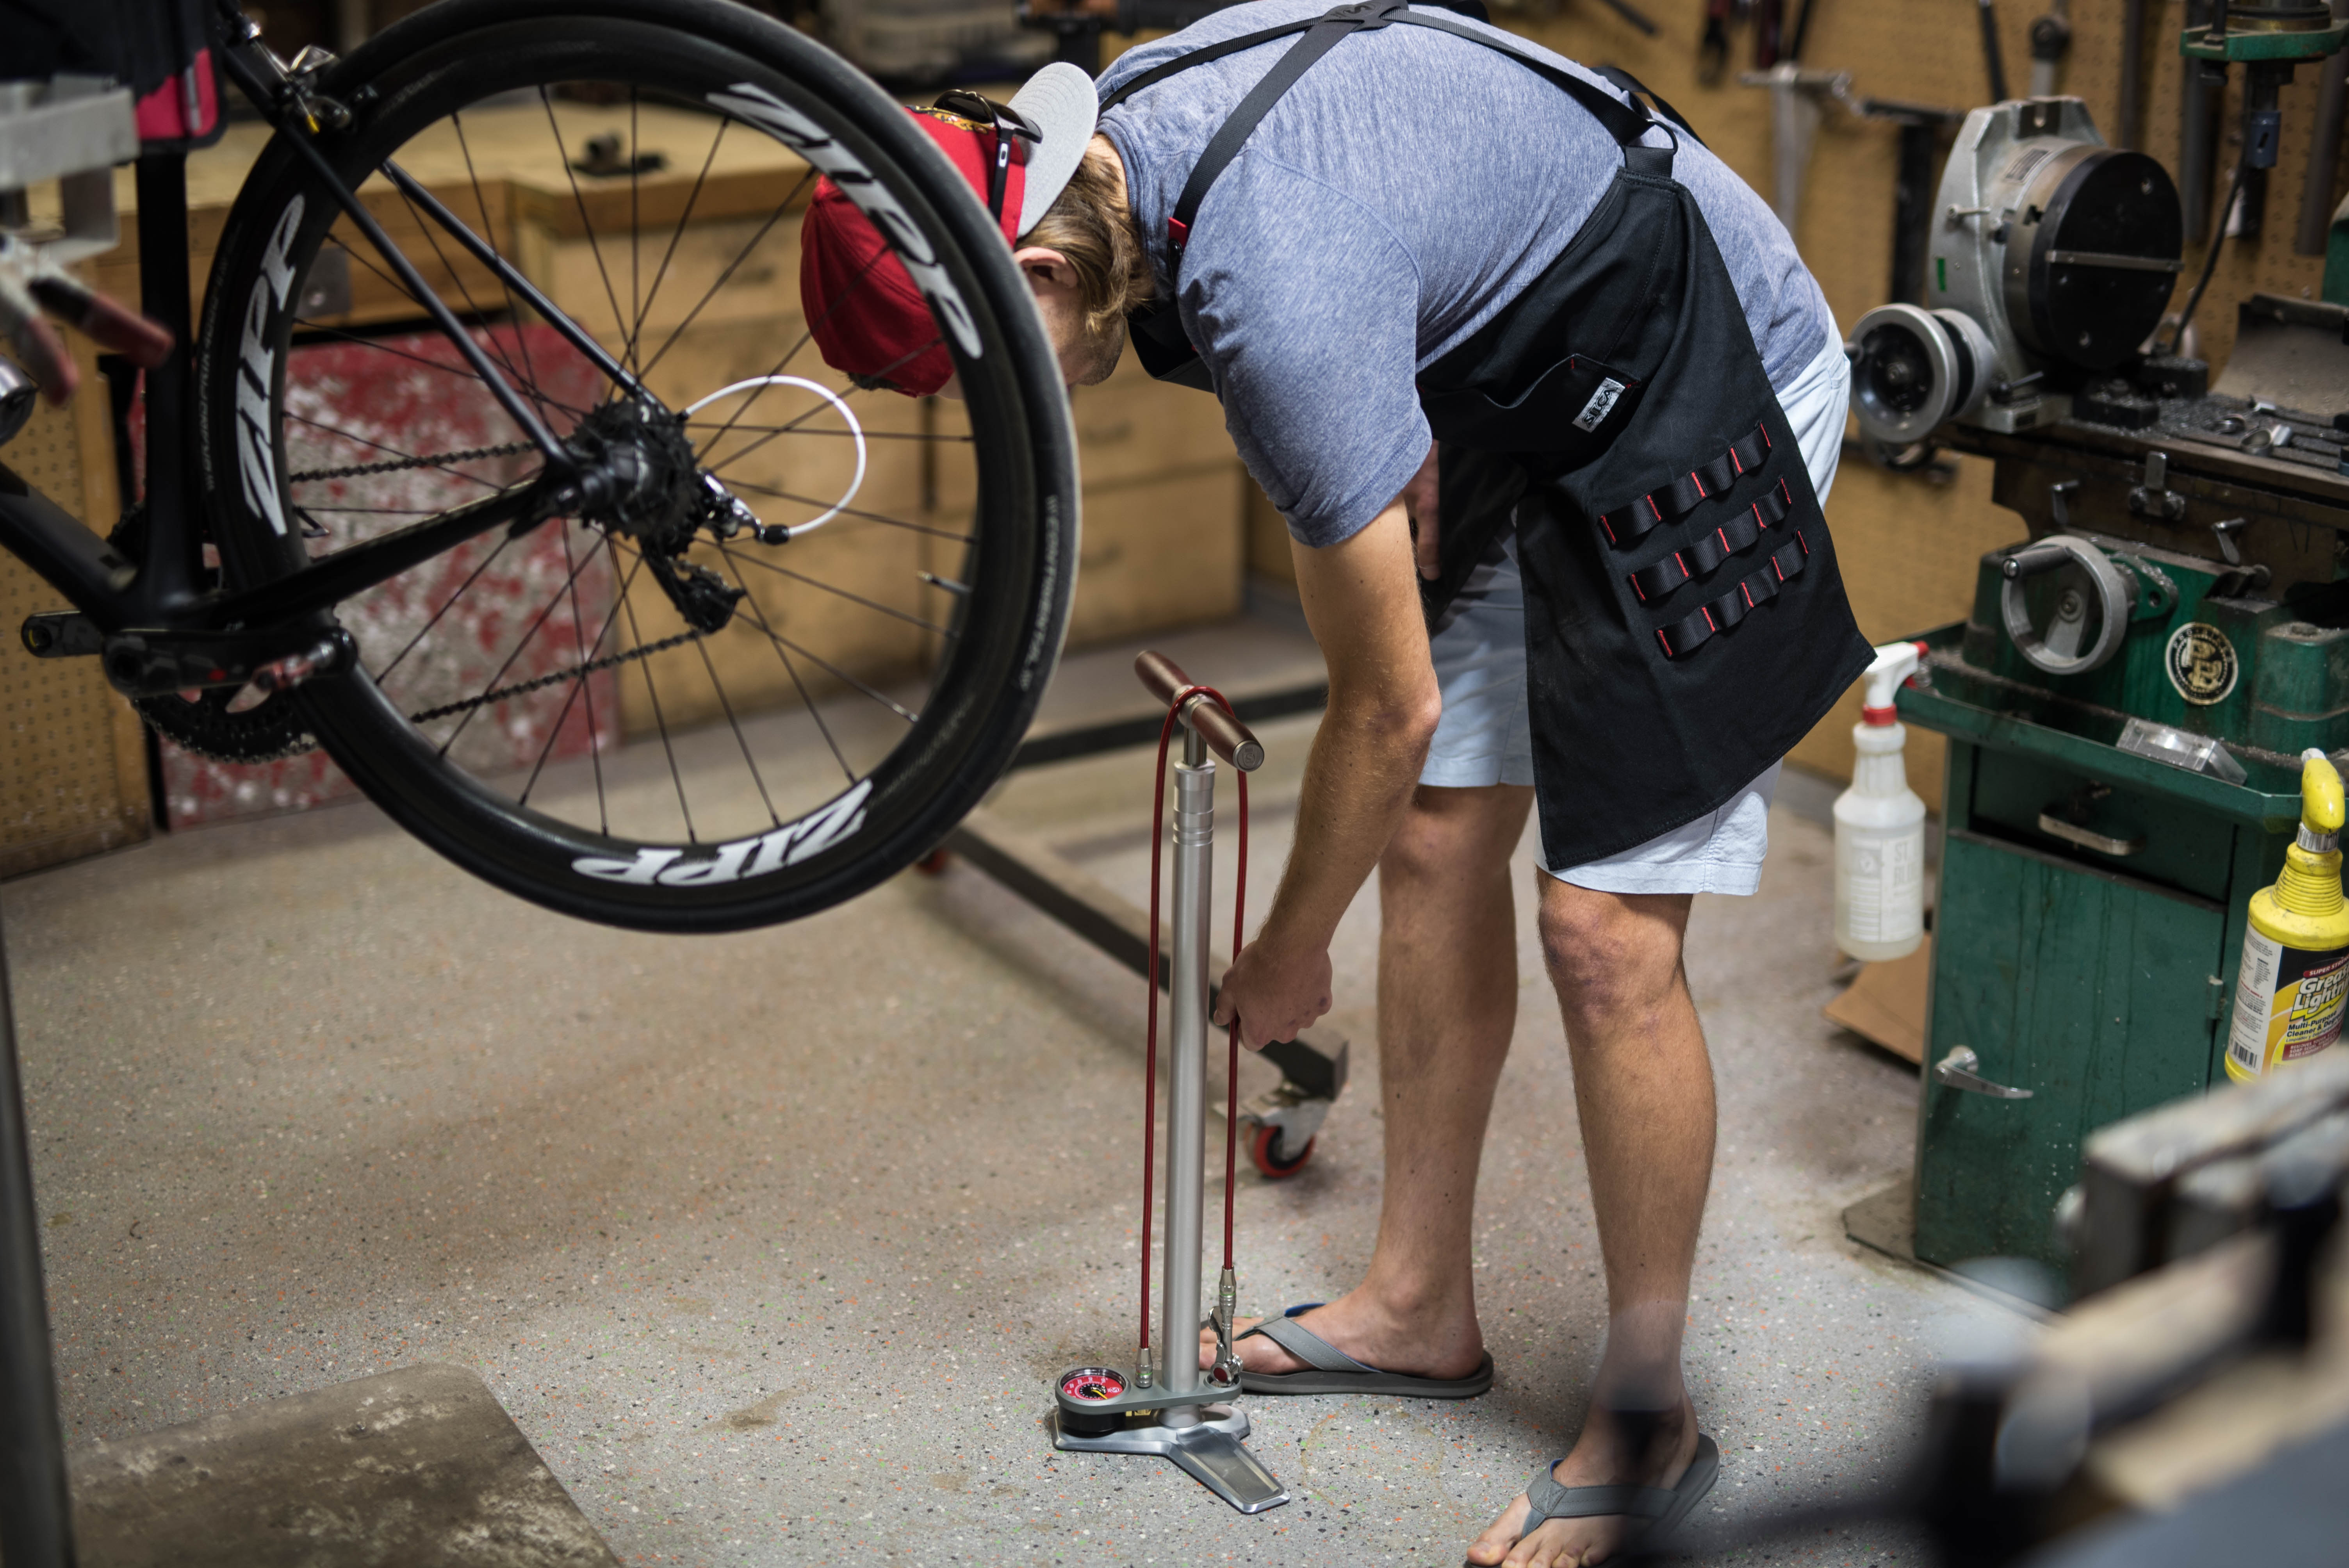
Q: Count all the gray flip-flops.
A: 2